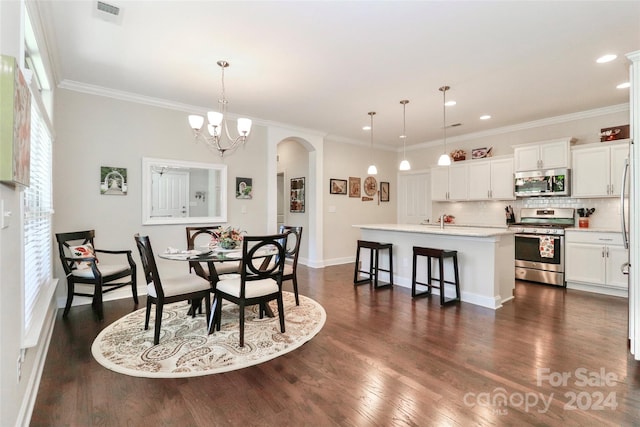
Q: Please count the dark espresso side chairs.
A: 4